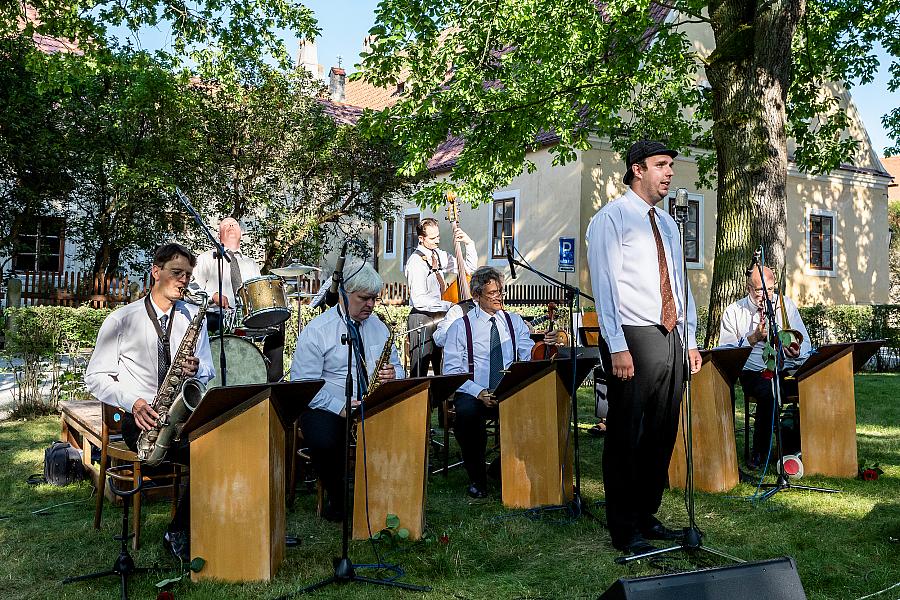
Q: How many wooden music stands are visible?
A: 5